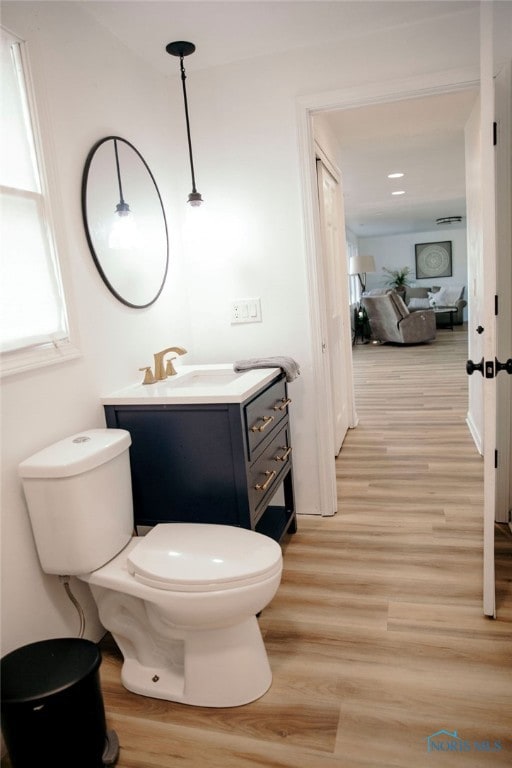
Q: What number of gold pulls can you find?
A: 4